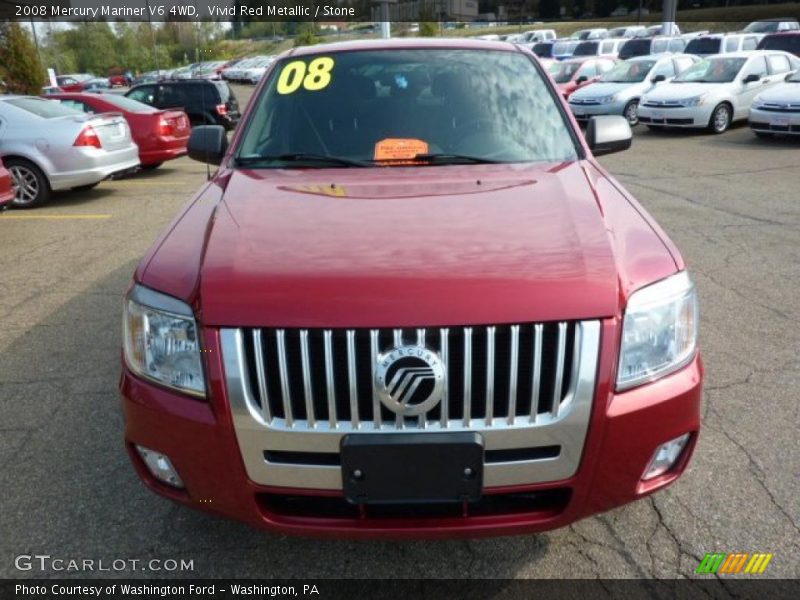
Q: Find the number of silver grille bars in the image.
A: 14